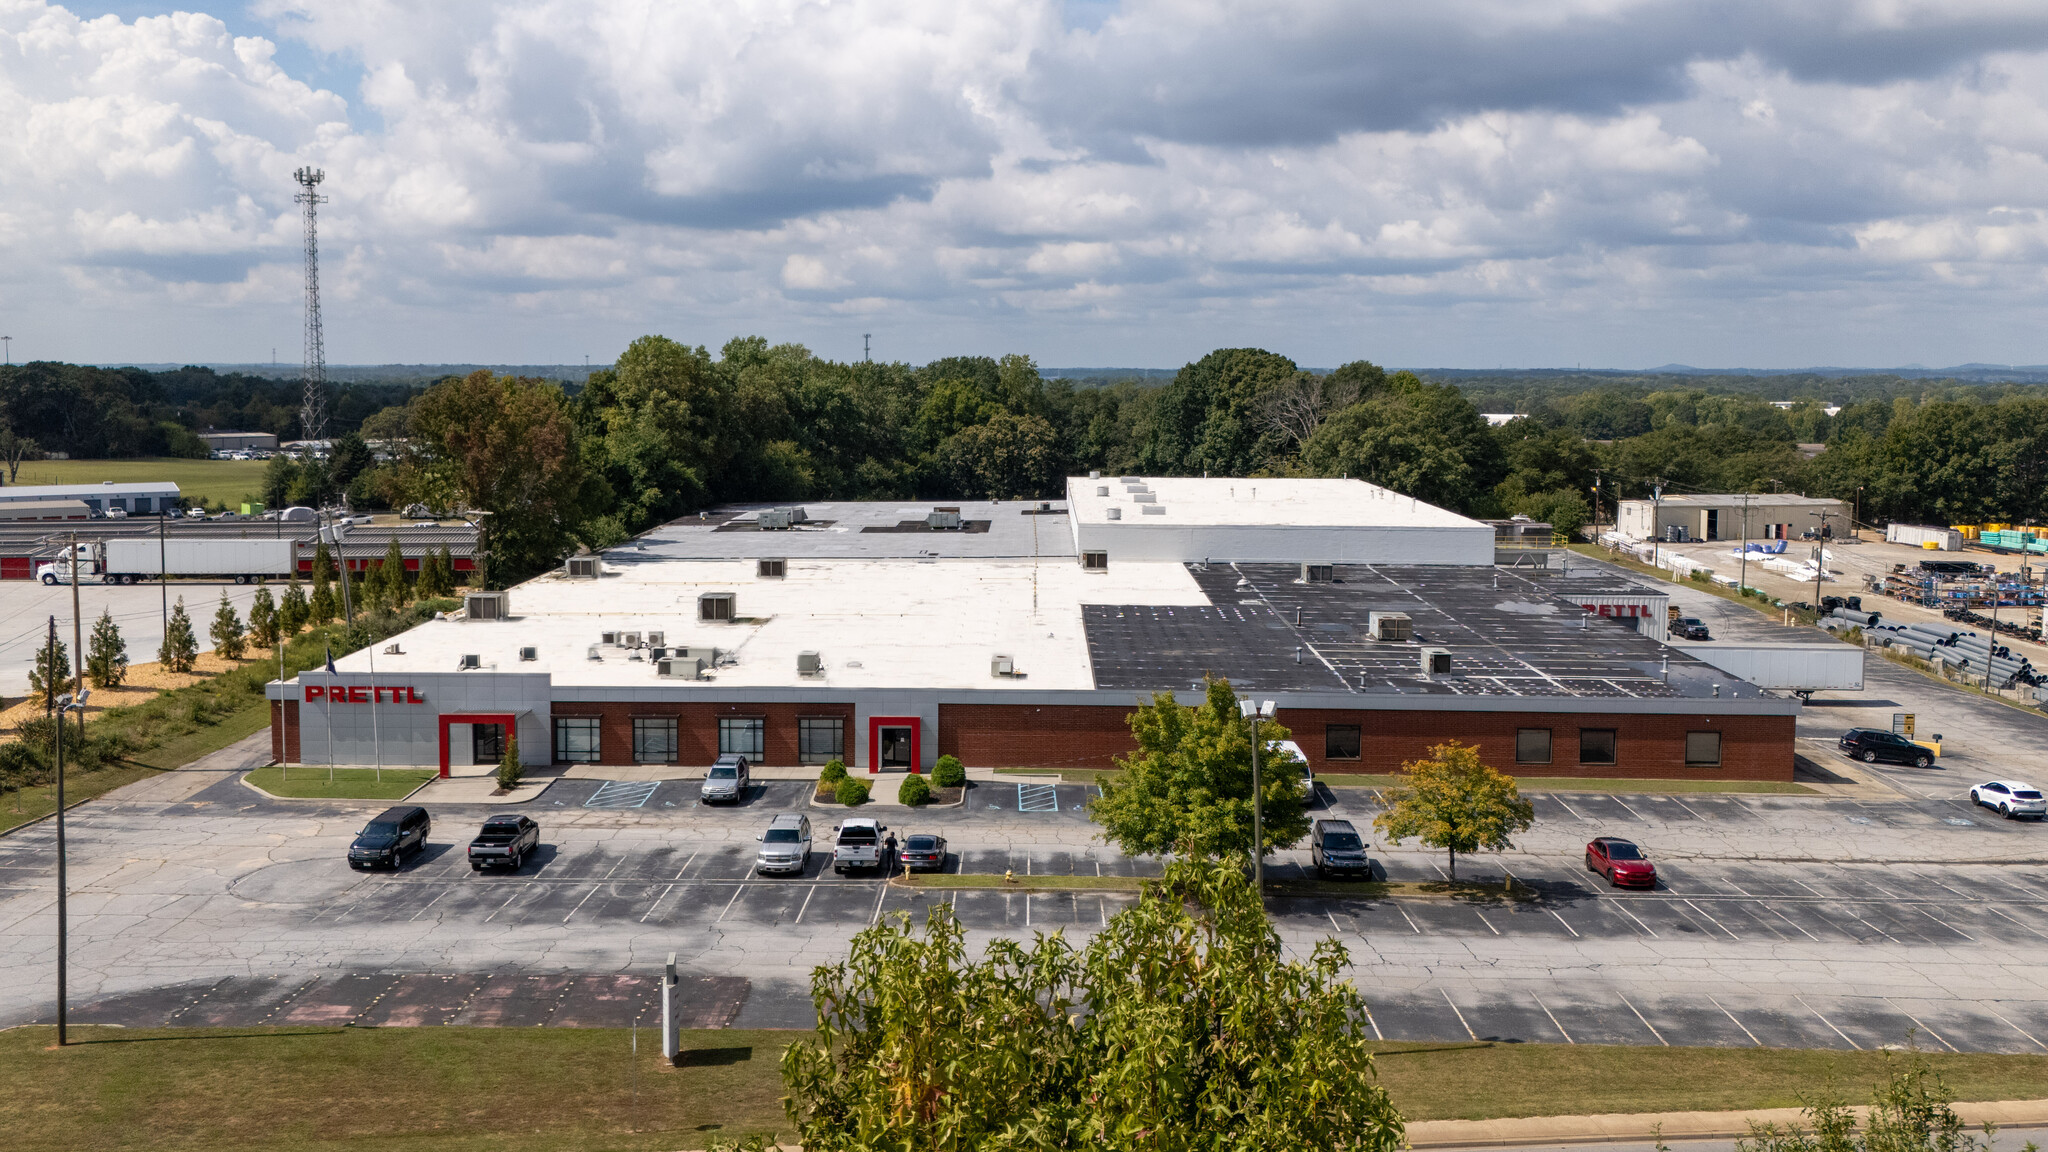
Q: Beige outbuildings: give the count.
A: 1